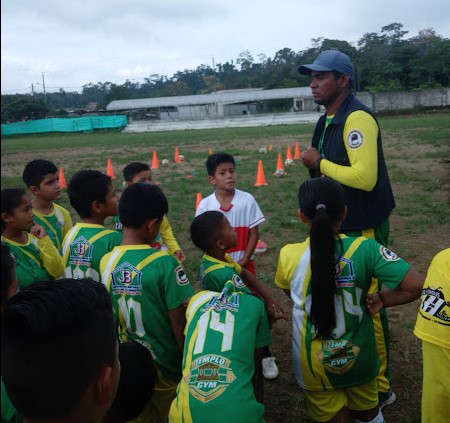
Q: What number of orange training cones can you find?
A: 11